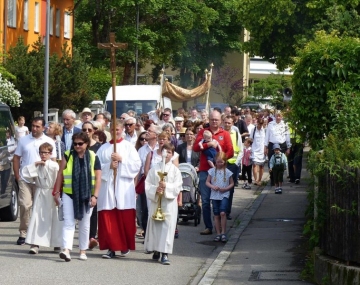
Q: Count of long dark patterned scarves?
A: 1